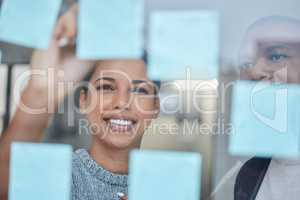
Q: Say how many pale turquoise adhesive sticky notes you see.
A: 6